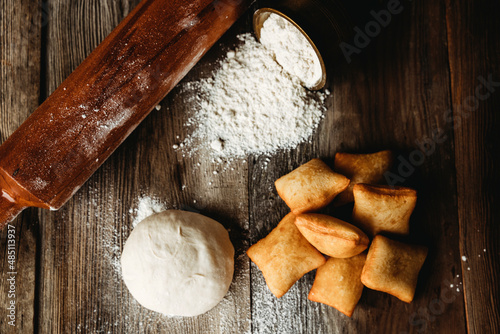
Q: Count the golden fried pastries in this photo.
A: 7